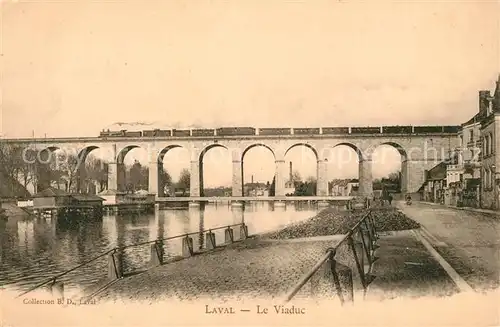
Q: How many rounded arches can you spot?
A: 9